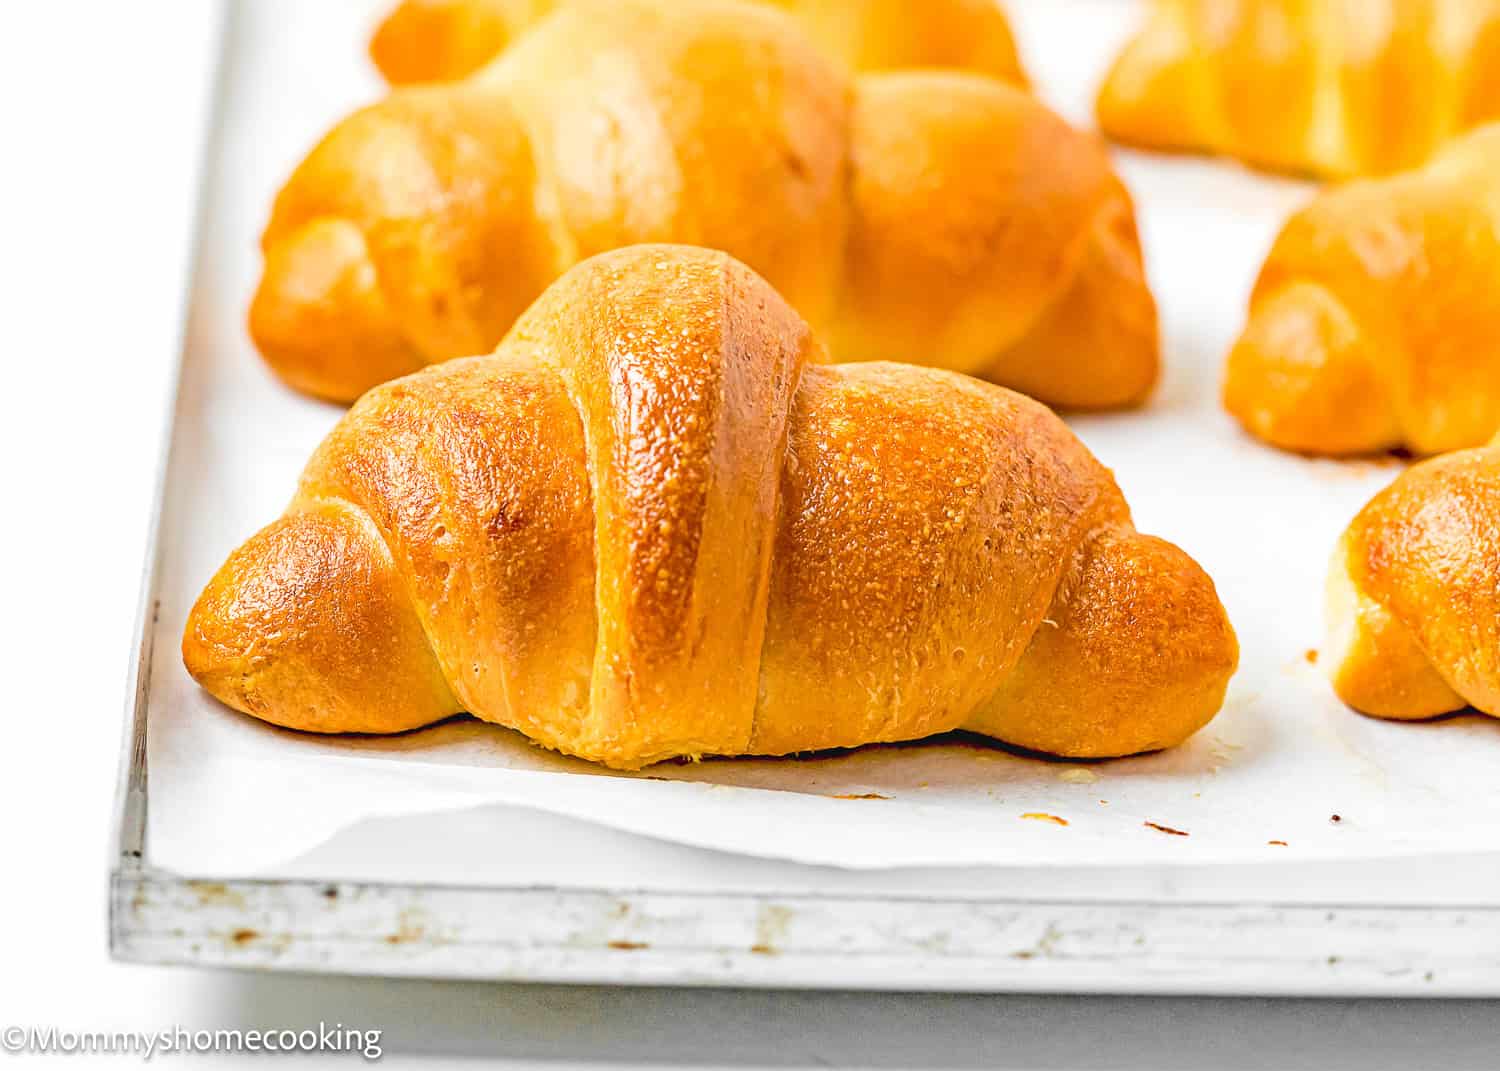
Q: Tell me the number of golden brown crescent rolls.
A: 6